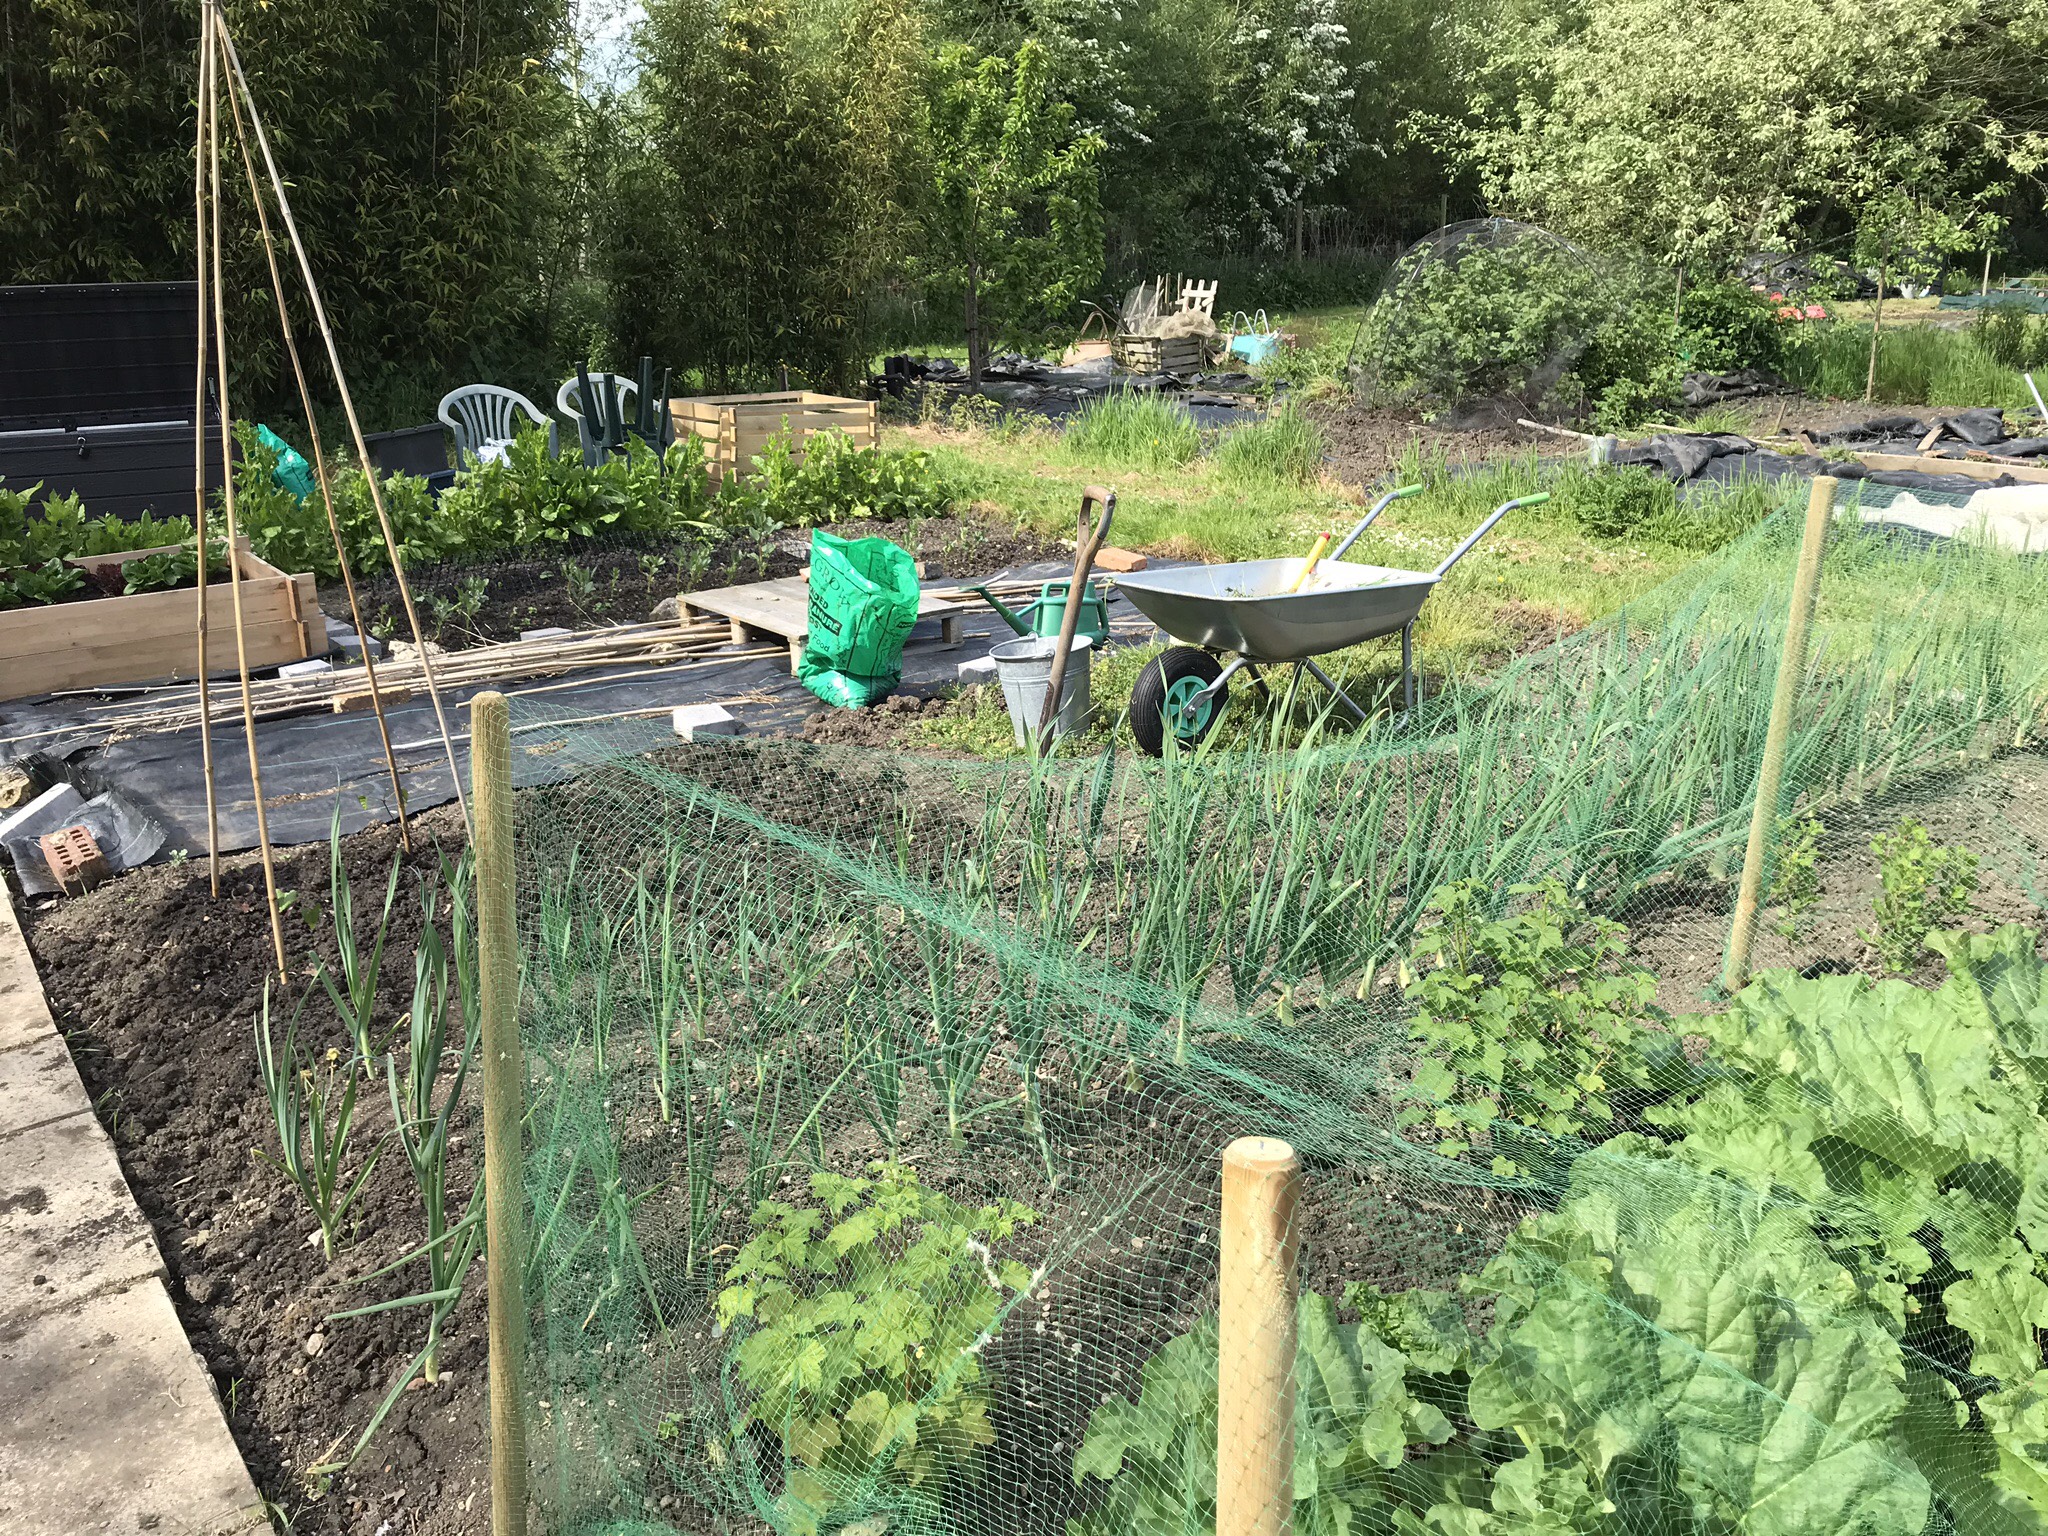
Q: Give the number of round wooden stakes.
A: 3